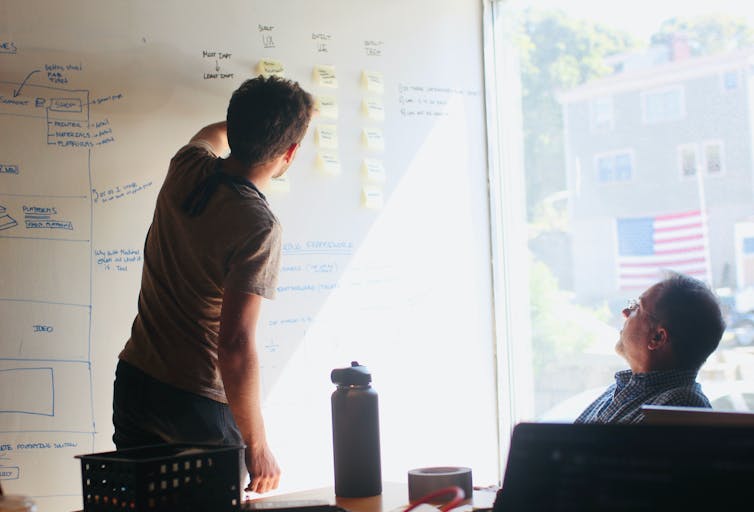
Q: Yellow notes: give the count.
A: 11